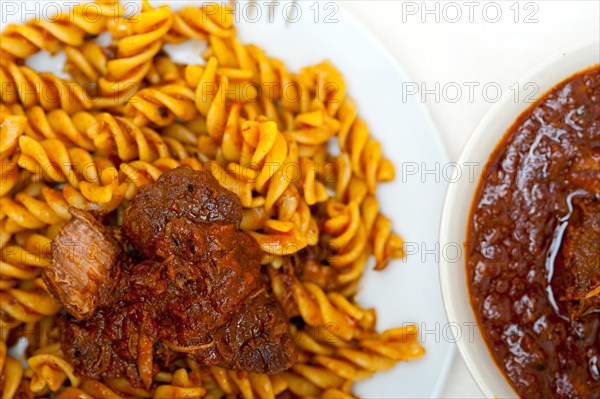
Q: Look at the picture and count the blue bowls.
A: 0